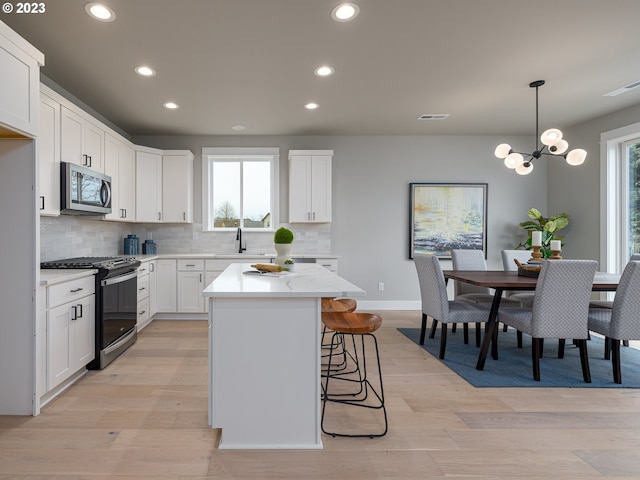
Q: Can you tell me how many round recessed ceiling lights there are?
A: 6